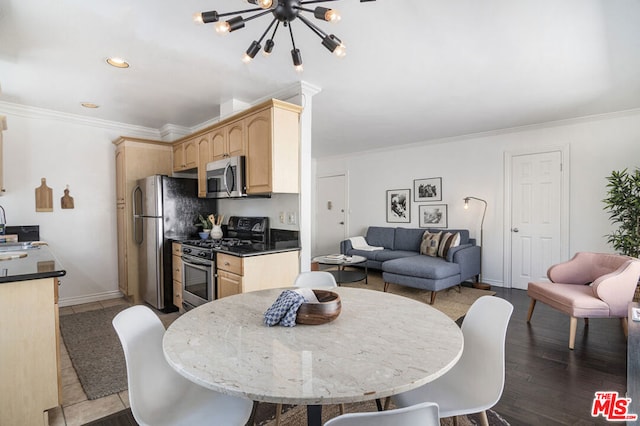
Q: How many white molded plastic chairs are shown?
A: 4